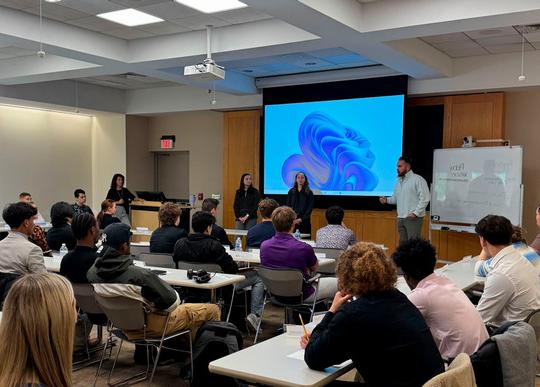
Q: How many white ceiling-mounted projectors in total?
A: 1